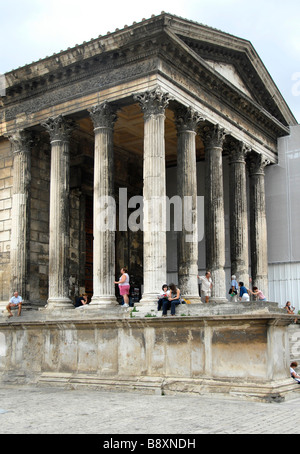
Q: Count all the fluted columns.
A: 8